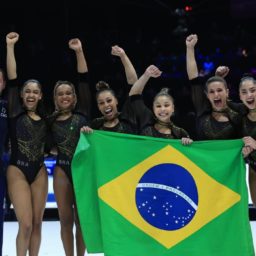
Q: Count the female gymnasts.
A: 6